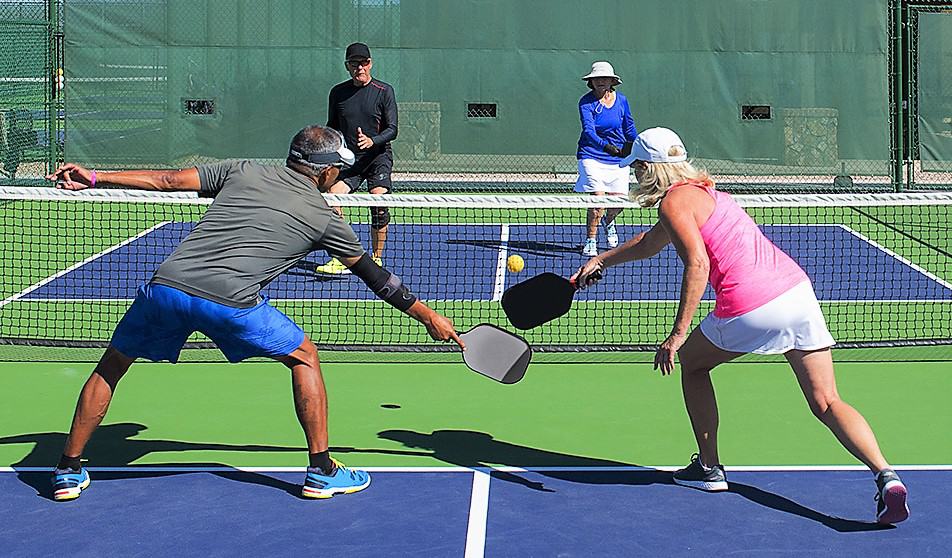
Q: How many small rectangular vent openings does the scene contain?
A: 3